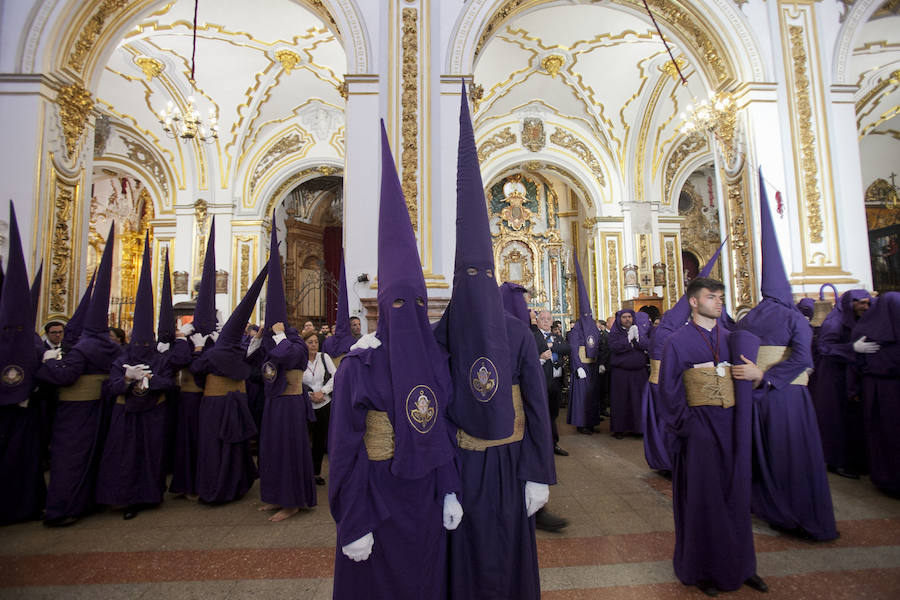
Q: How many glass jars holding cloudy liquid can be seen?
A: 0